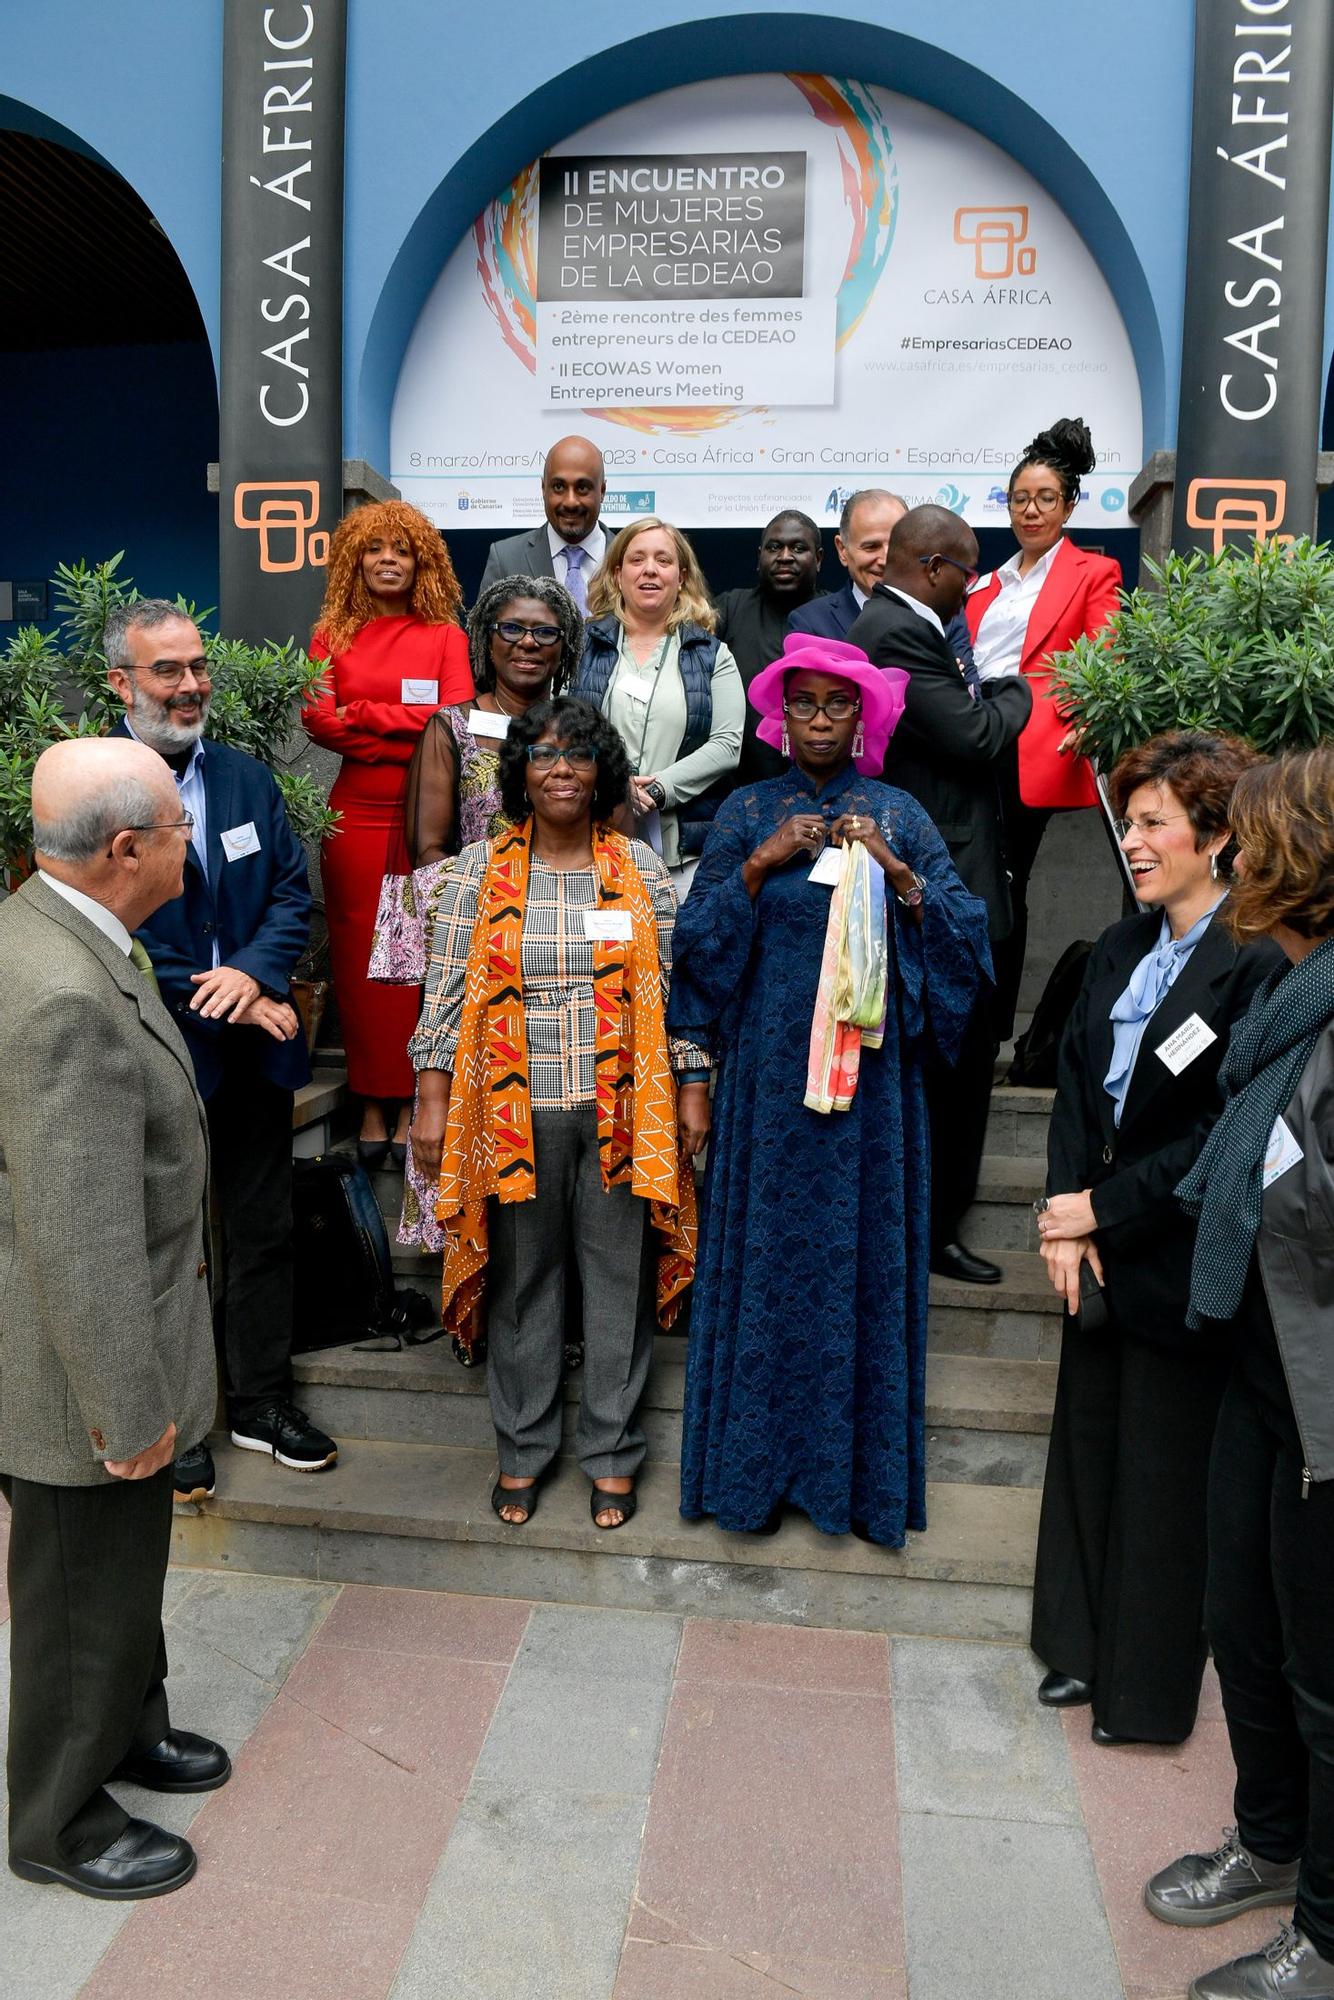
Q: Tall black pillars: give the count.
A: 2